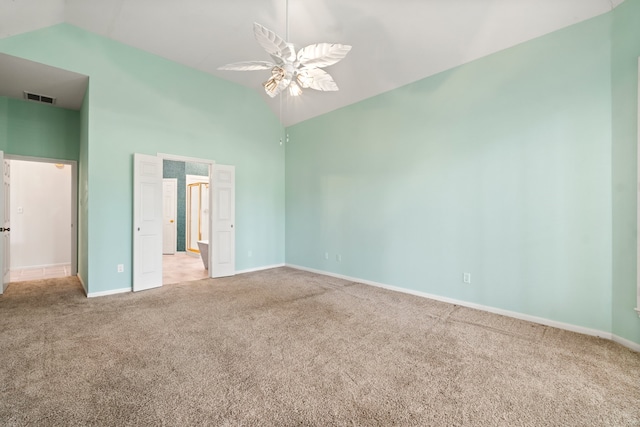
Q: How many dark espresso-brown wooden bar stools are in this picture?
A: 0